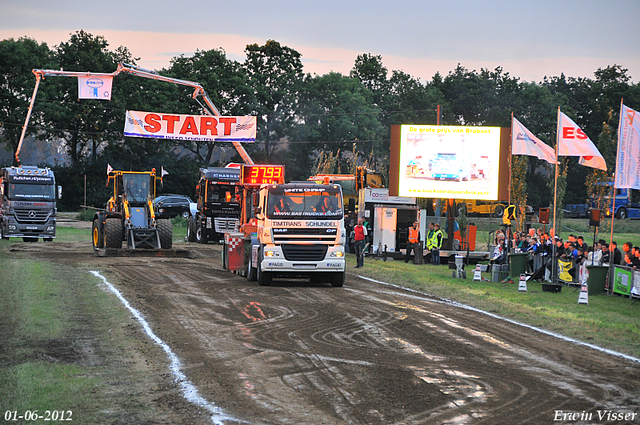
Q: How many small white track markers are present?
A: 3